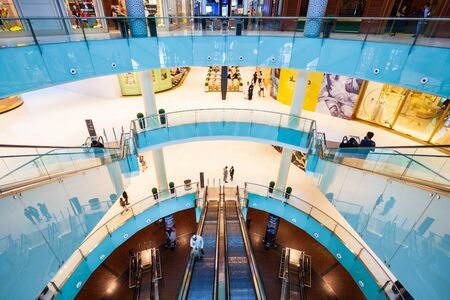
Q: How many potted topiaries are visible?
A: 6